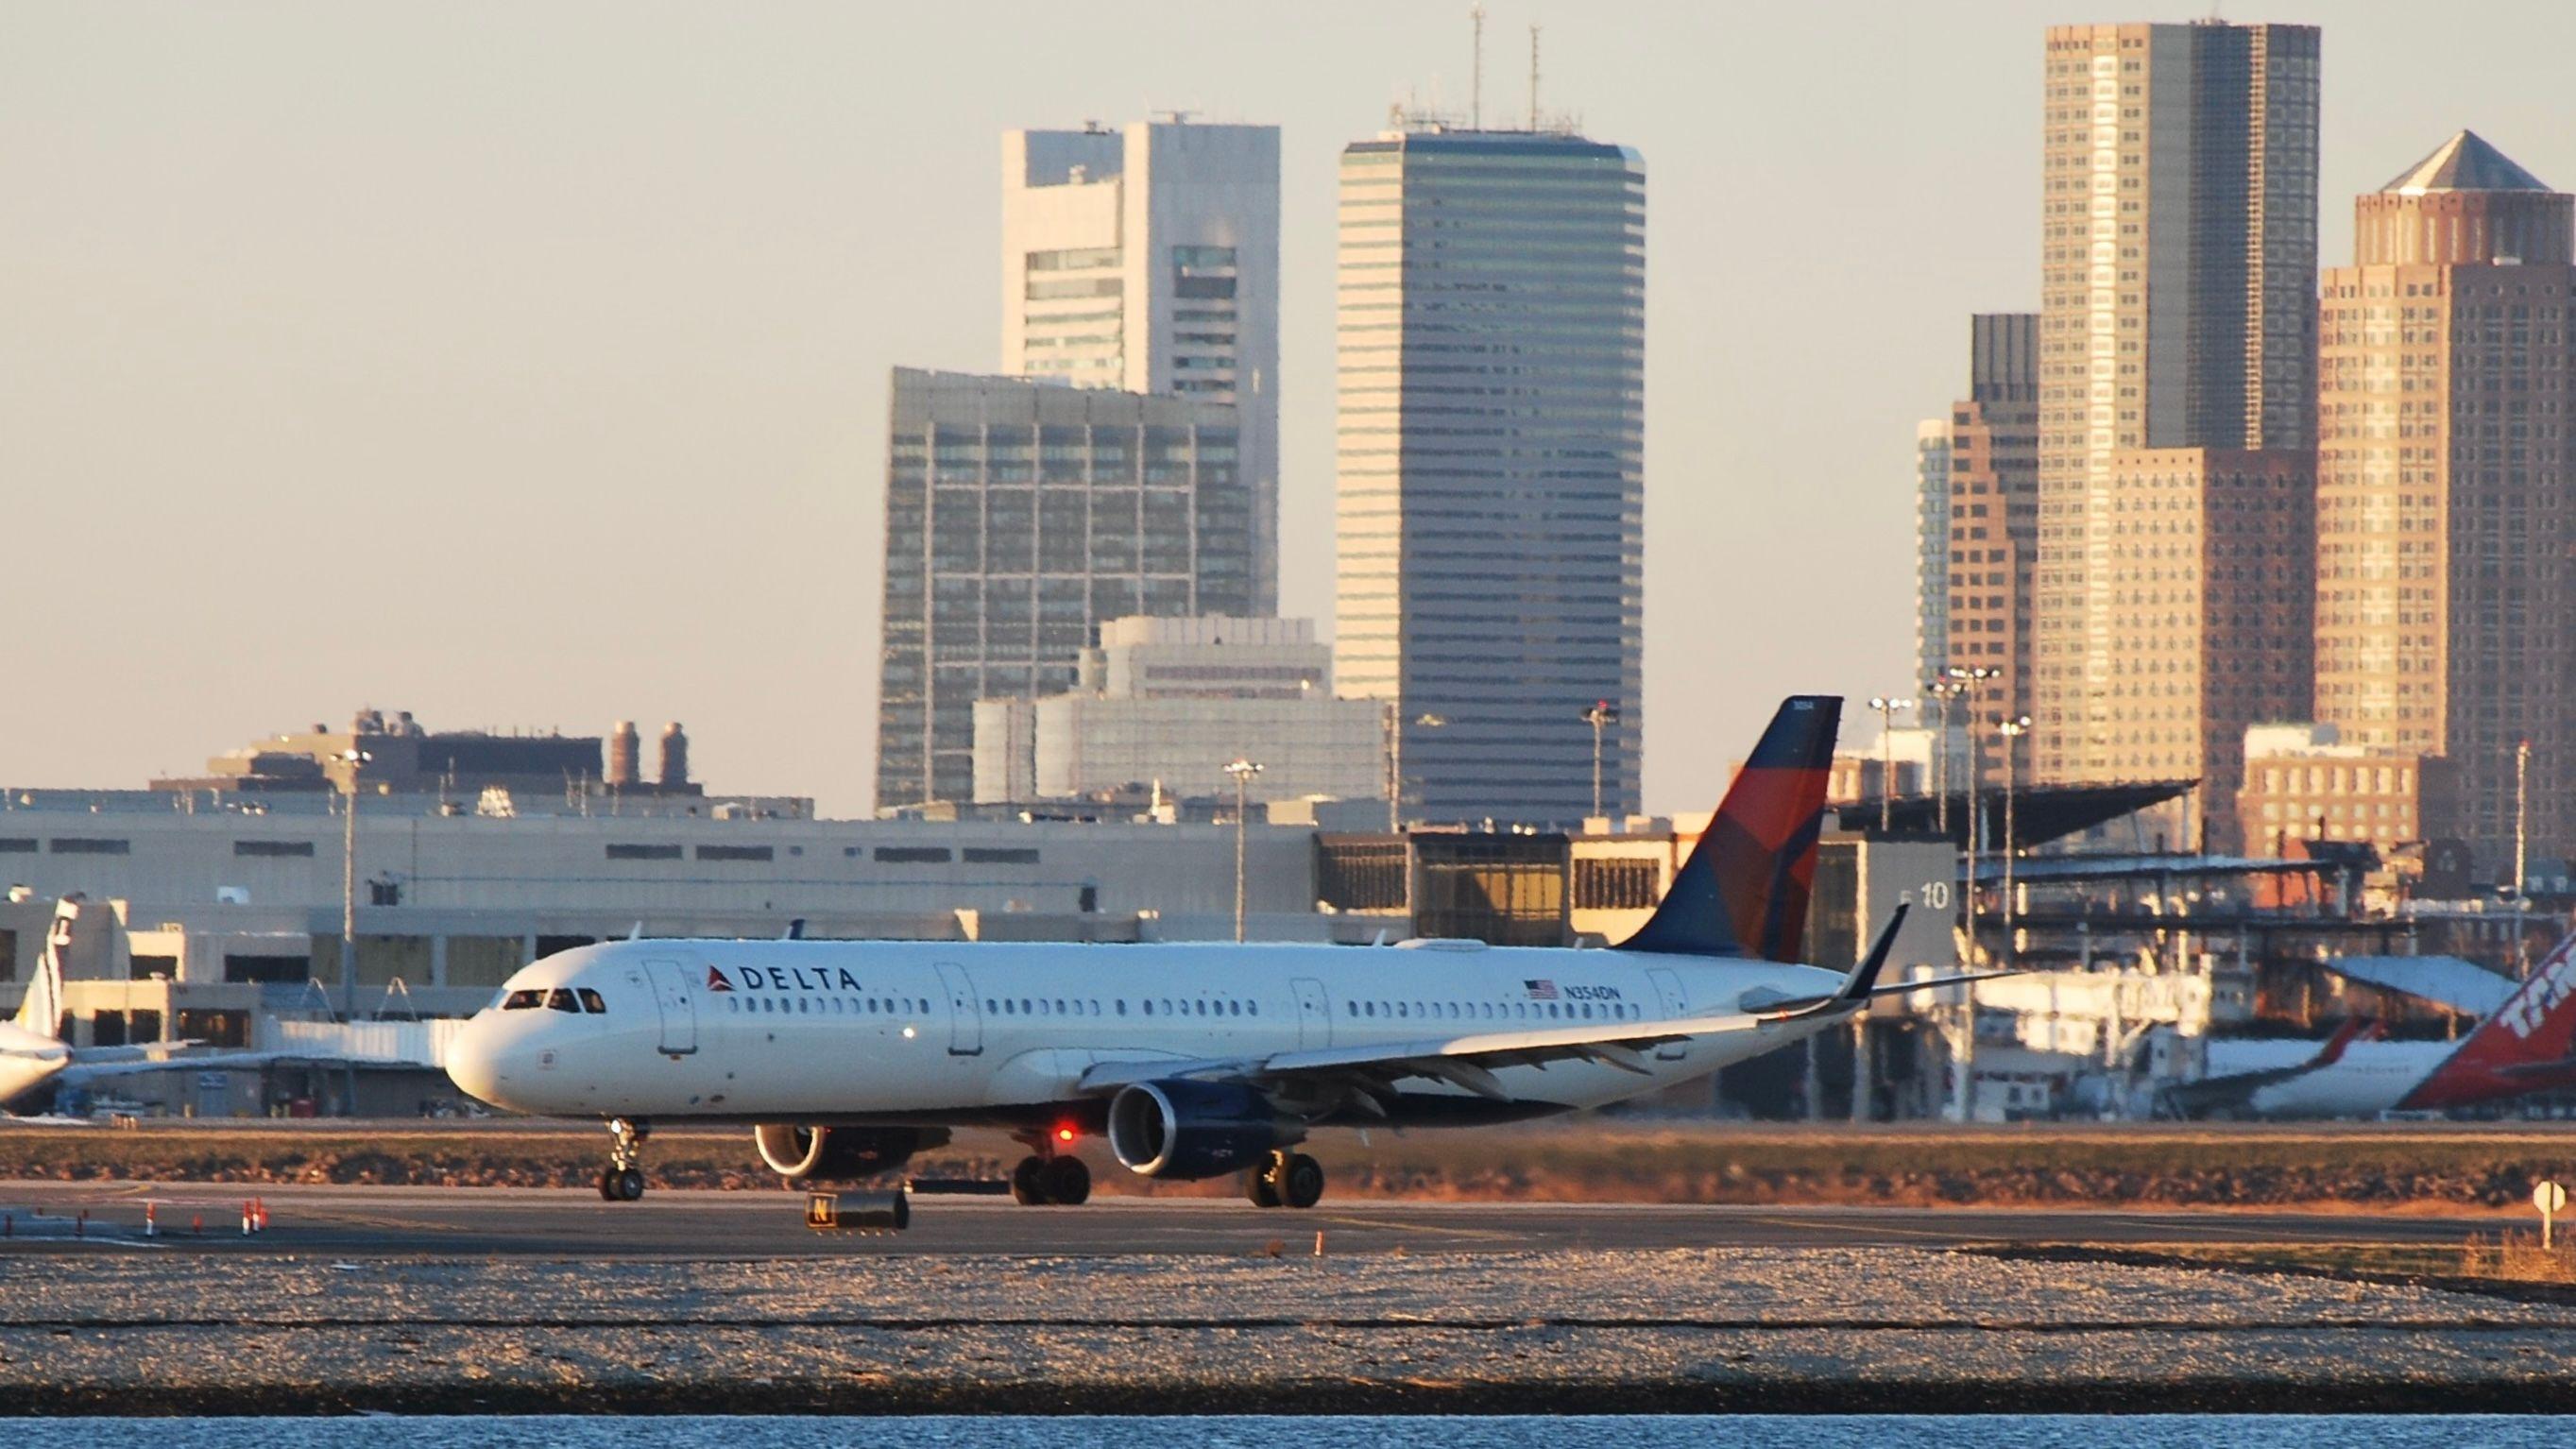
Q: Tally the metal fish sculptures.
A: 0